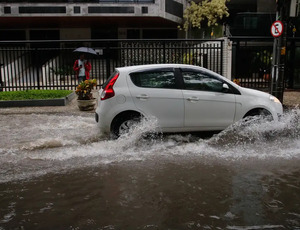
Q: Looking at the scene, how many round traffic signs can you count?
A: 1